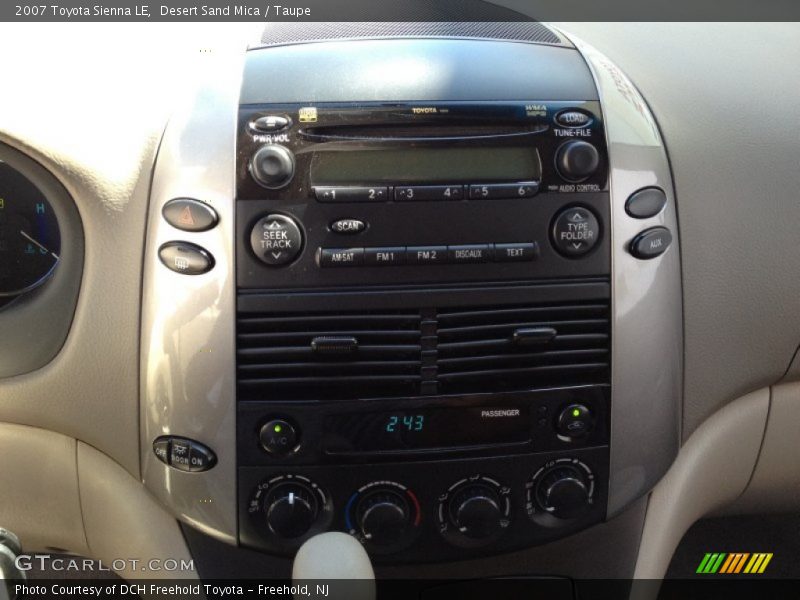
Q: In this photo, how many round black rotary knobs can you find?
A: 6